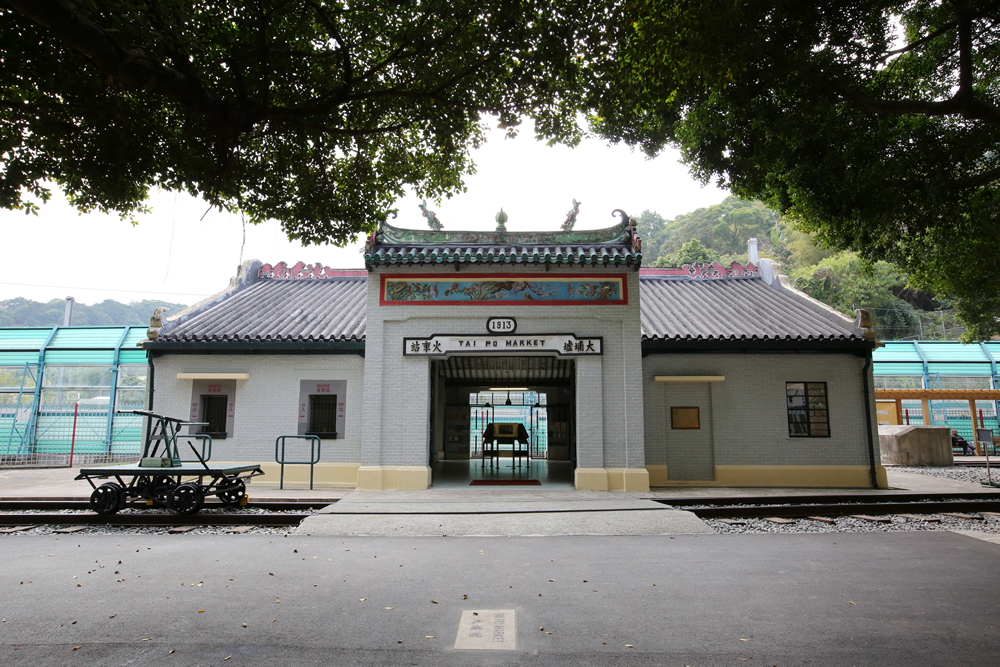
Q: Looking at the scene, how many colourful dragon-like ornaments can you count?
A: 2